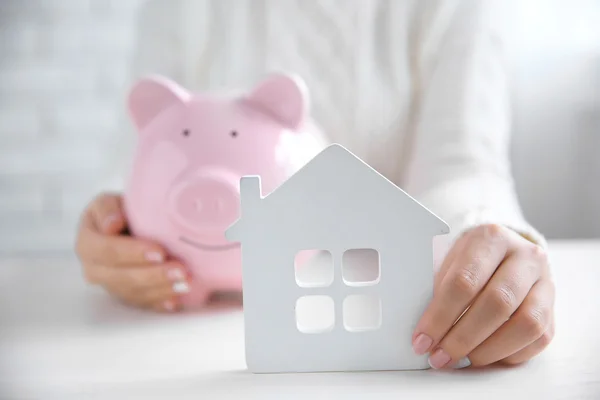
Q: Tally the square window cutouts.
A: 4